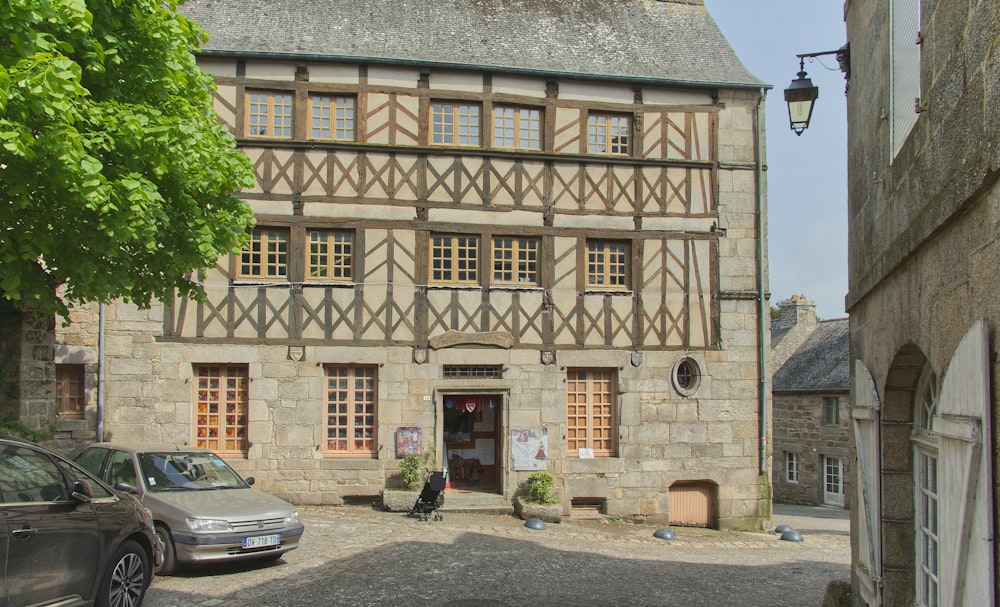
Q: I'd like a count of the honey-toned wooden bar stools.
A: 0